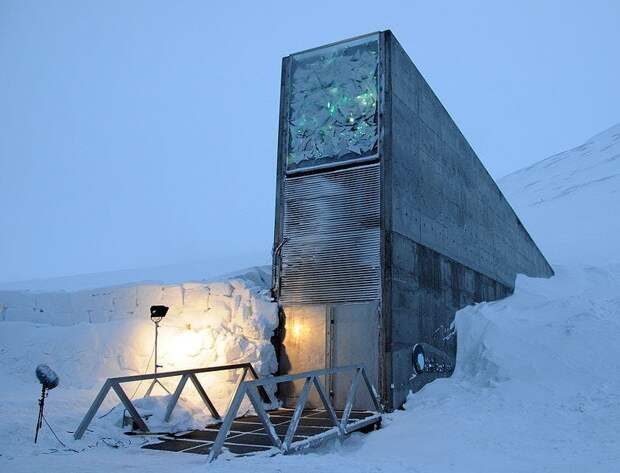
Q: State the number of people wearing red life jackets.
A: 0